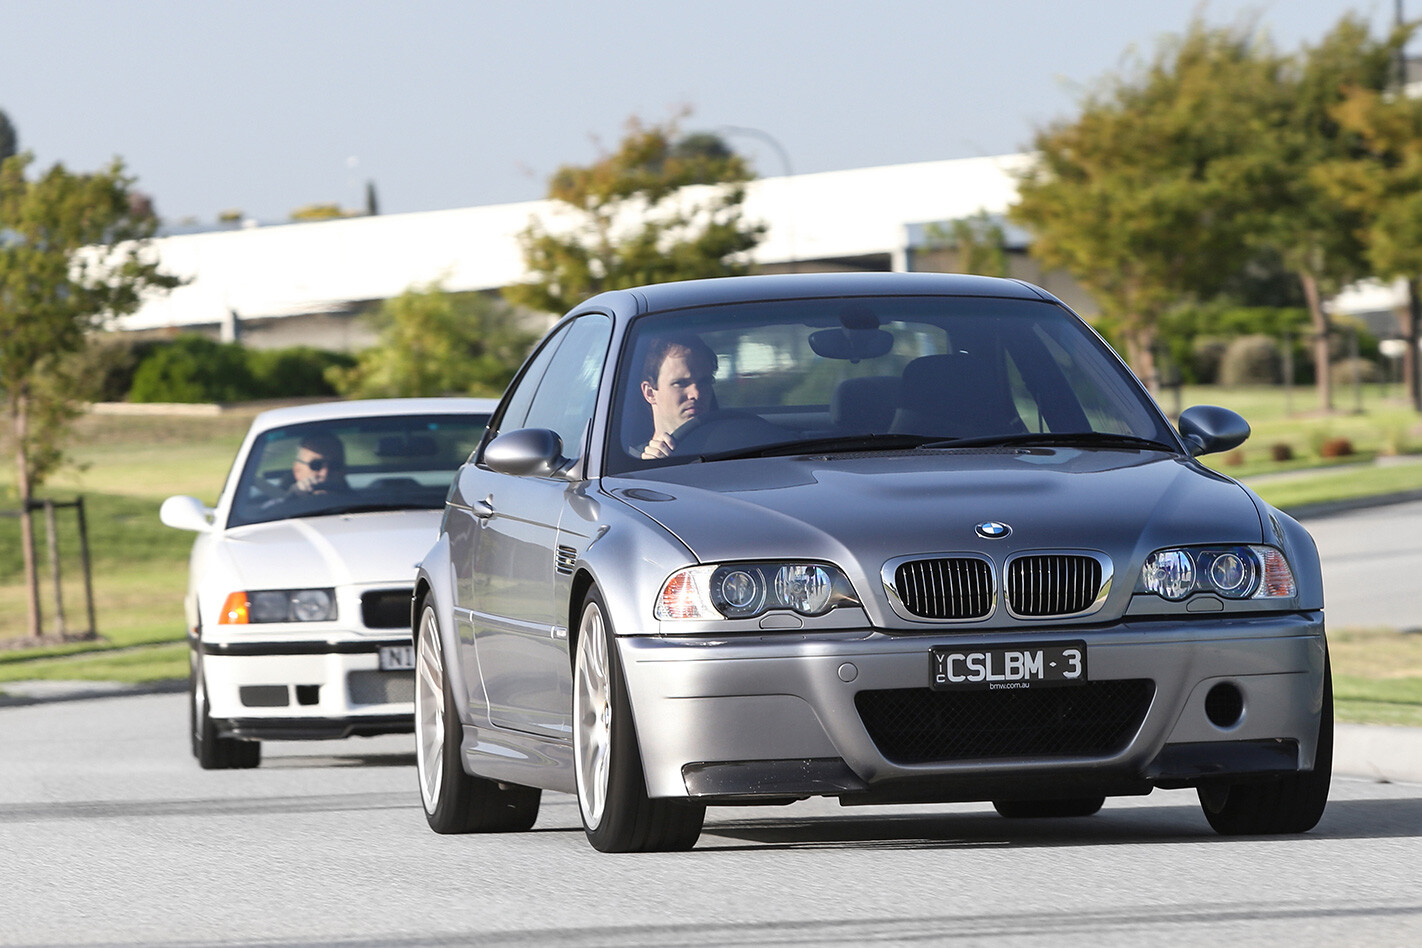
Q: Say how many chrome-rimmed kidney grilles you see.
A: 2